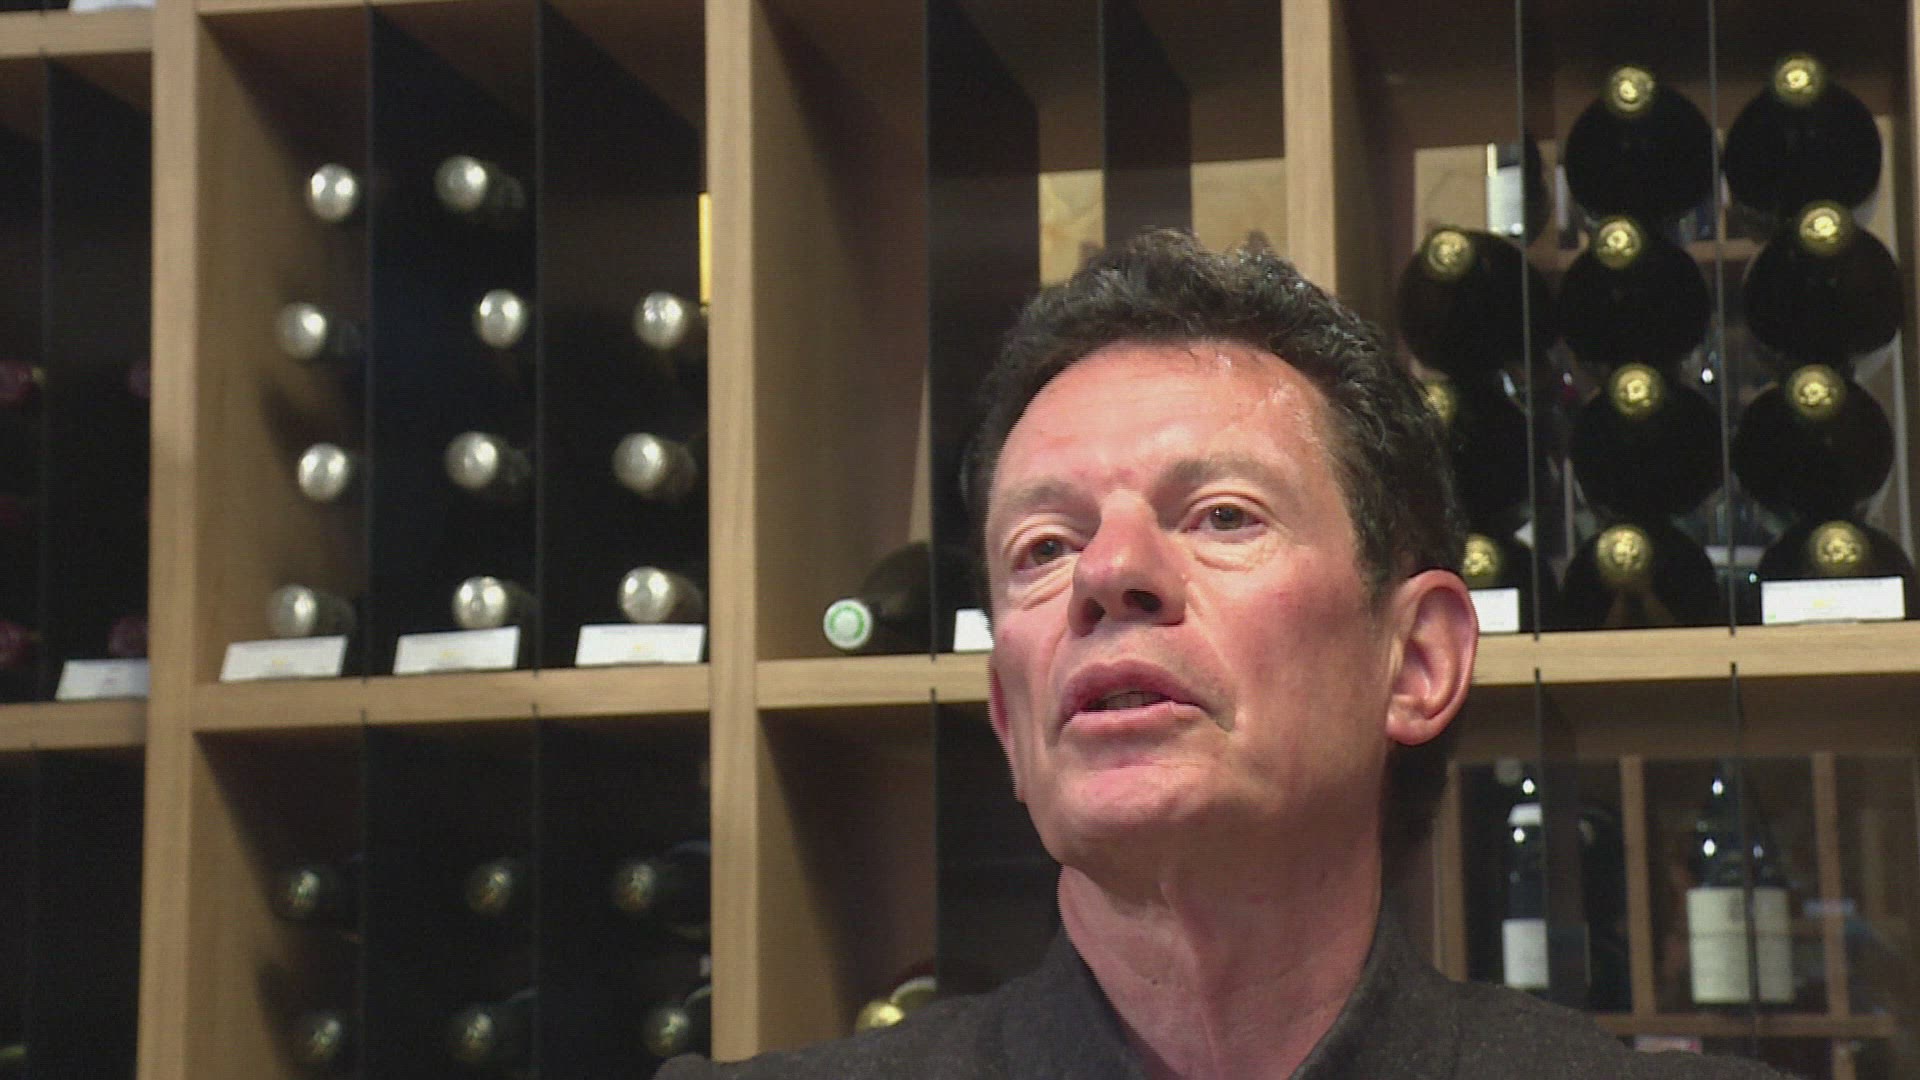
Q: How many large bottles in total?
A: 11